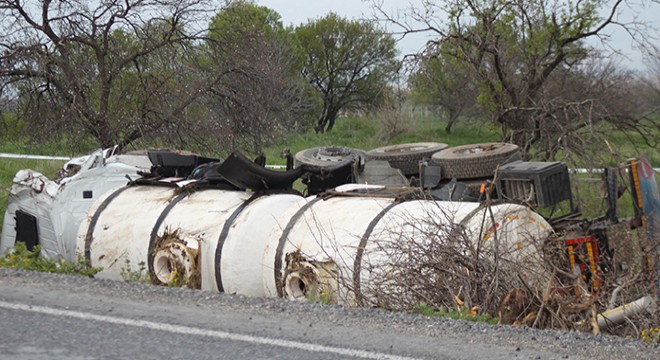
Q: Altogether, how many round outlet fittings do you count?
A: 2